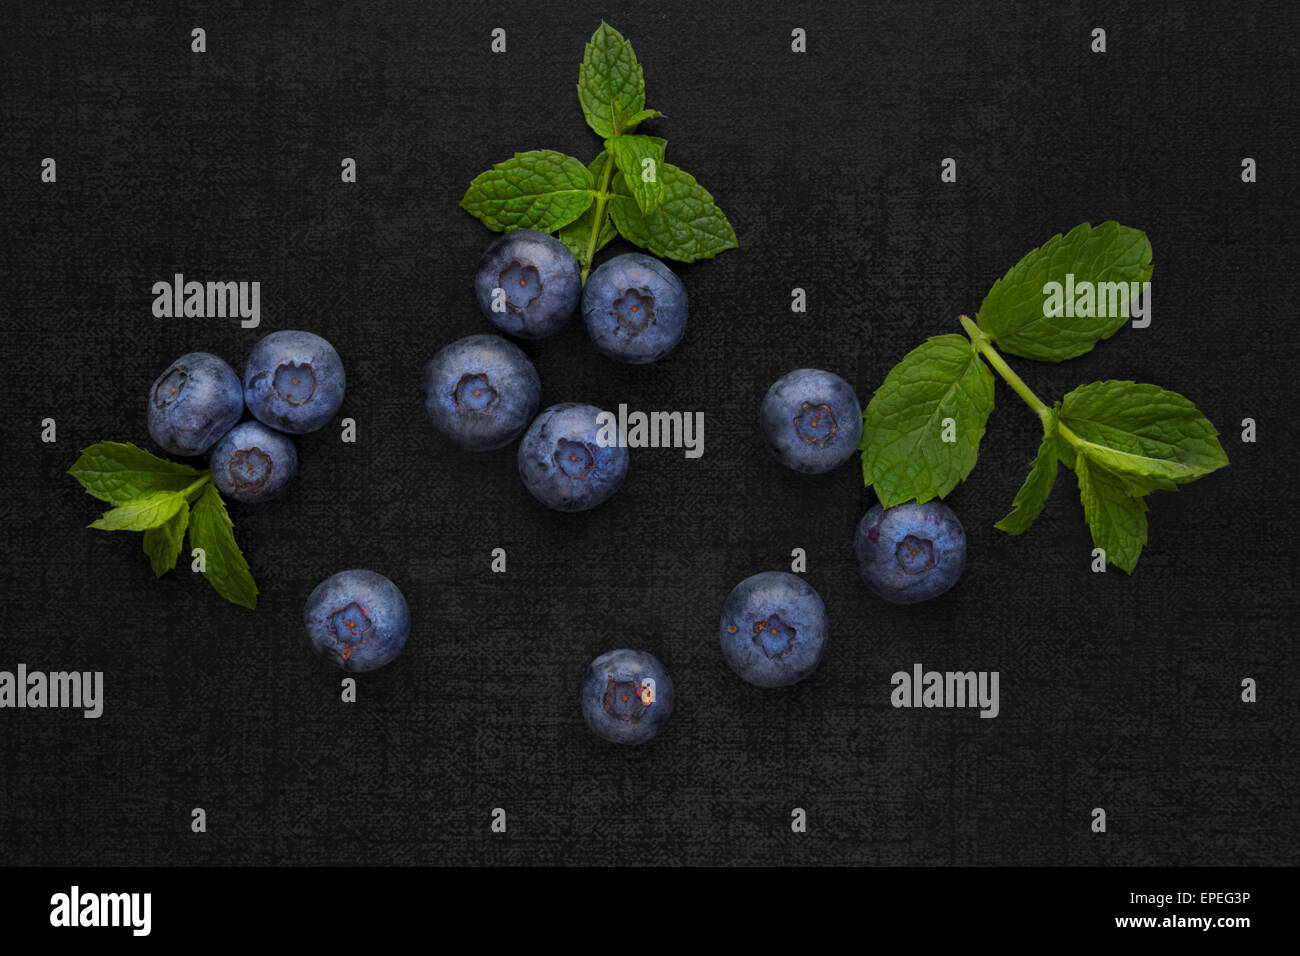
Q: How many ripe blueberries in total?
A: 12